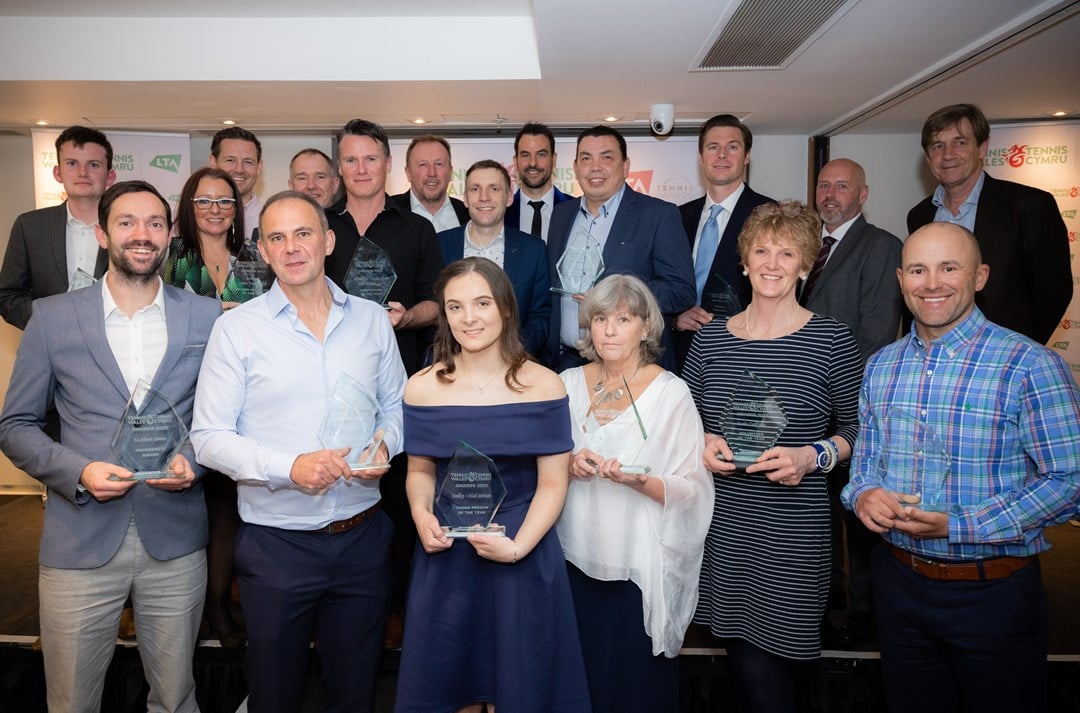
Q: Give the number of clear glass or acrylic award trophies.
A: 11